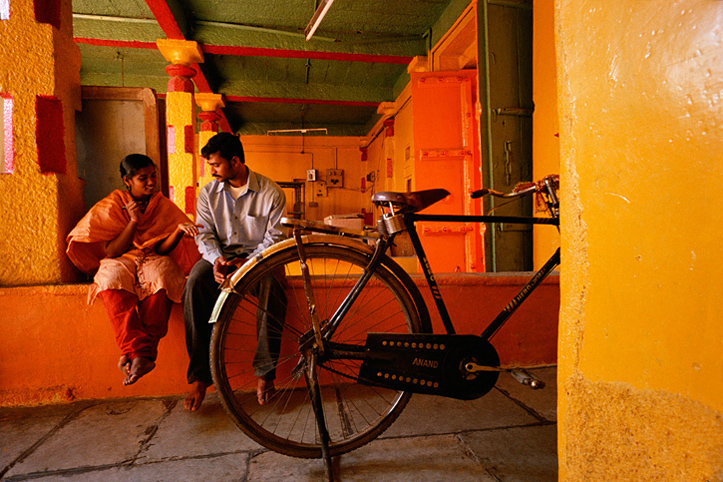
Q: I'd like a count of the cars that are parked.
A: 0